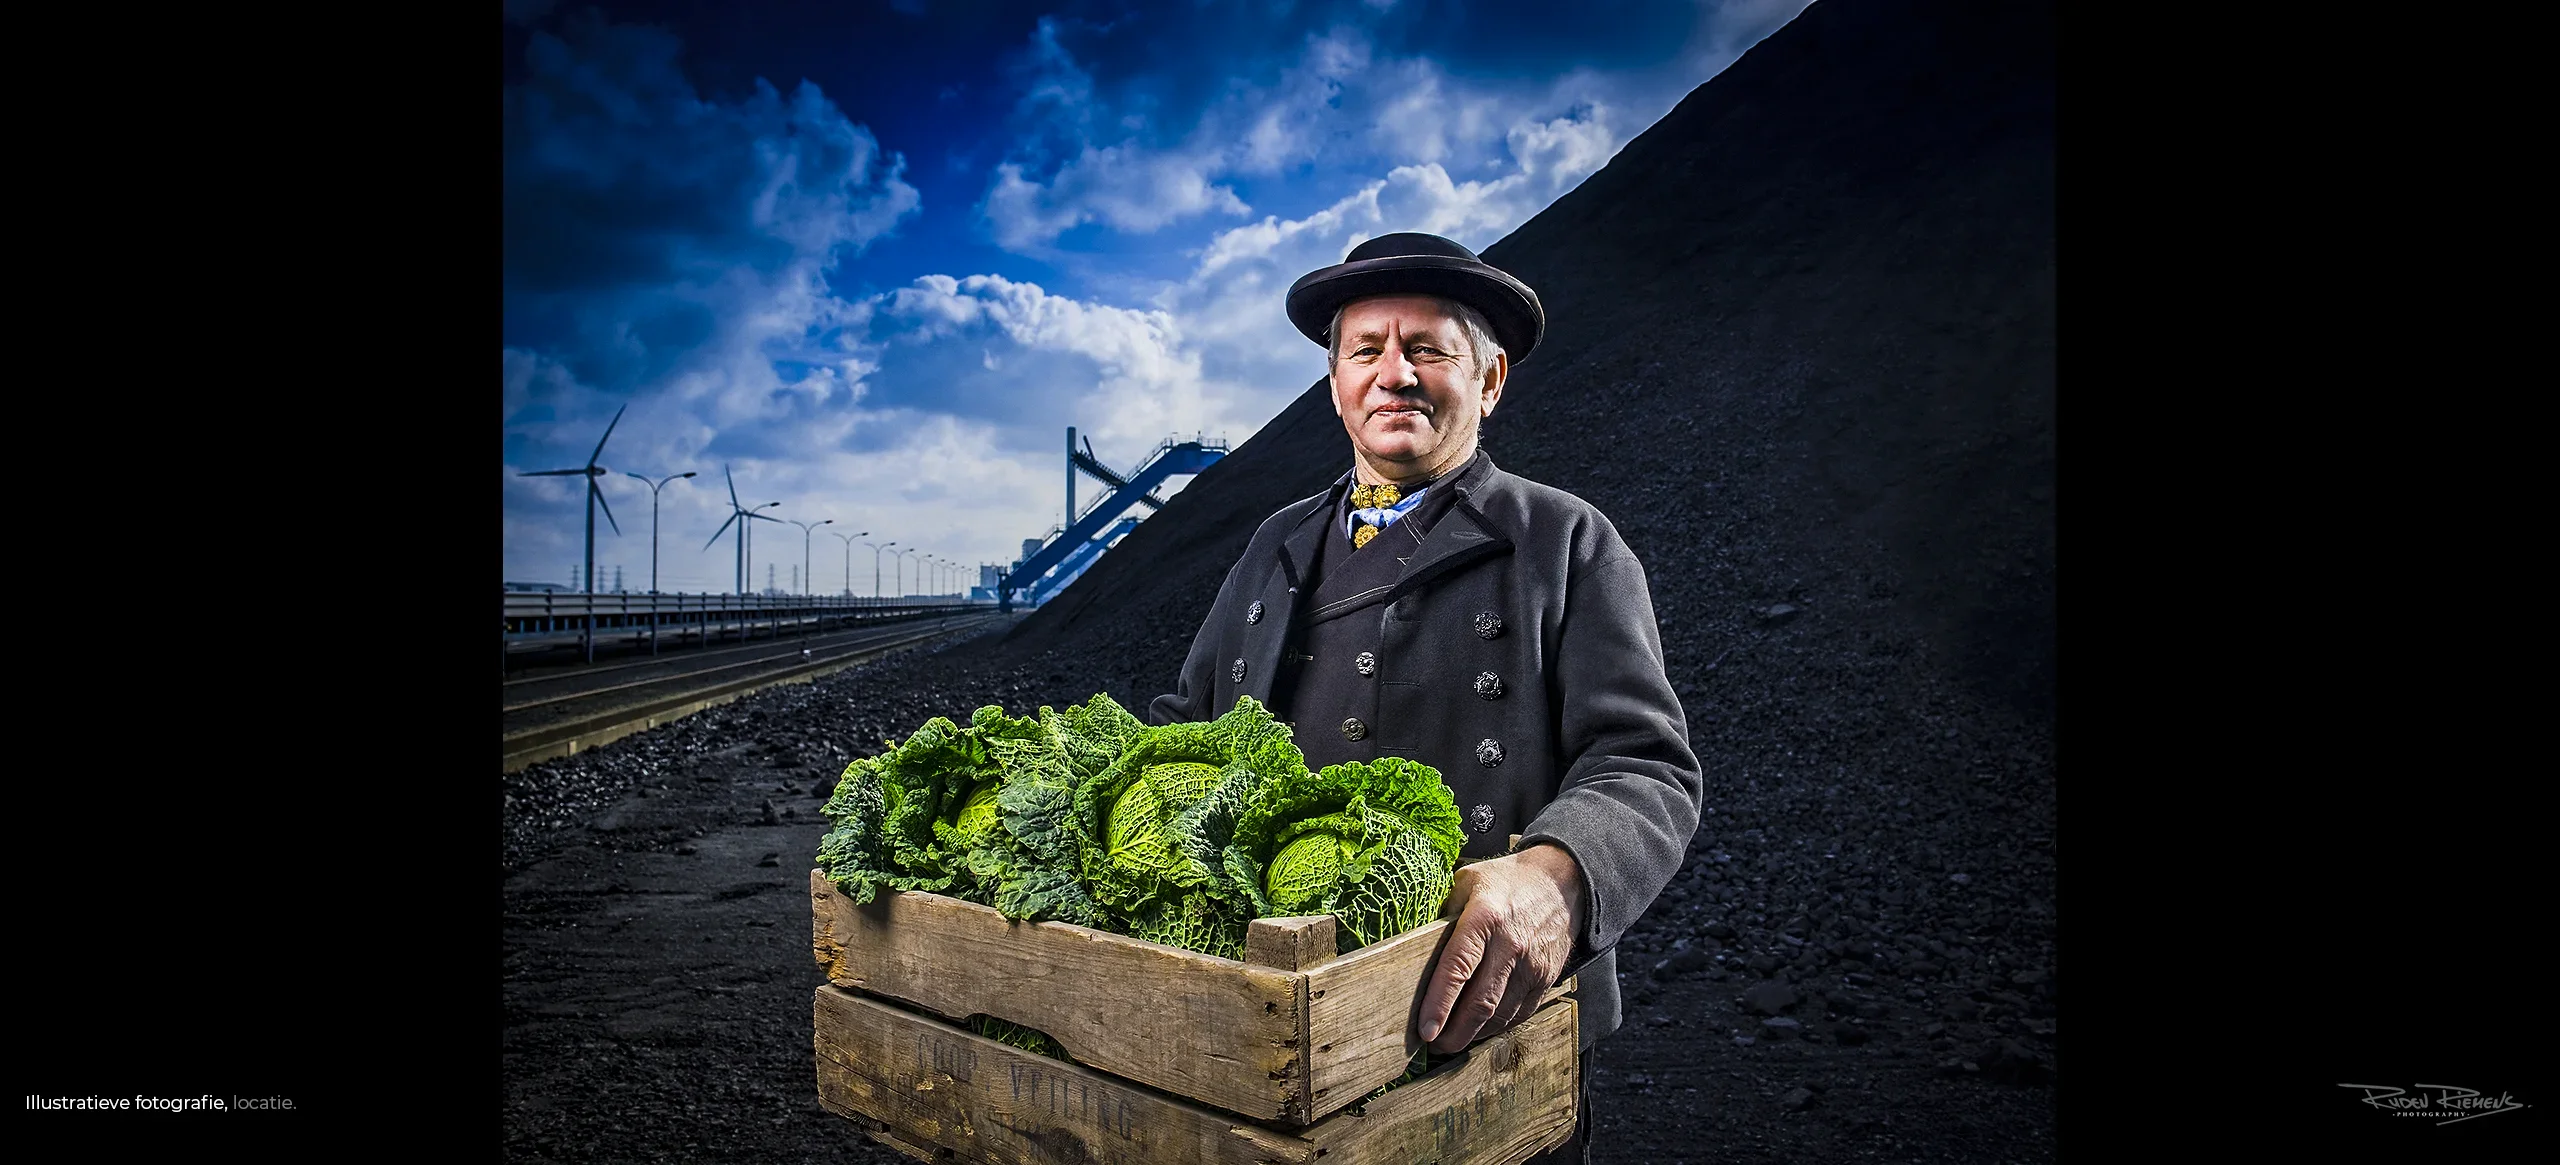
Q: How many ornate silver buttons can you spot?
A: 8